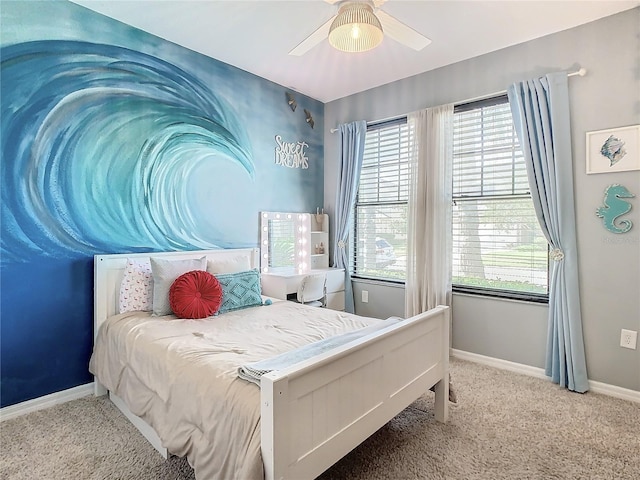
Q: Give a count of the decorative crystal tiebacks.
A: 2